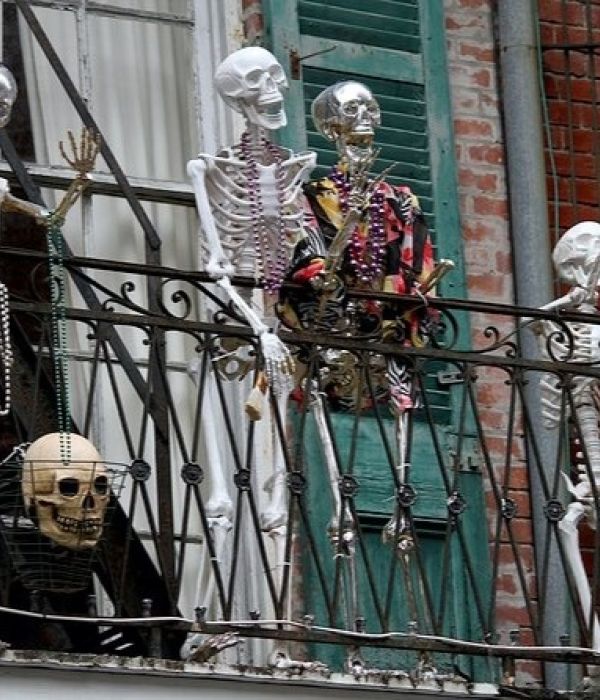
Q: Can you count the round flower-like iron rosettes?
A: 9